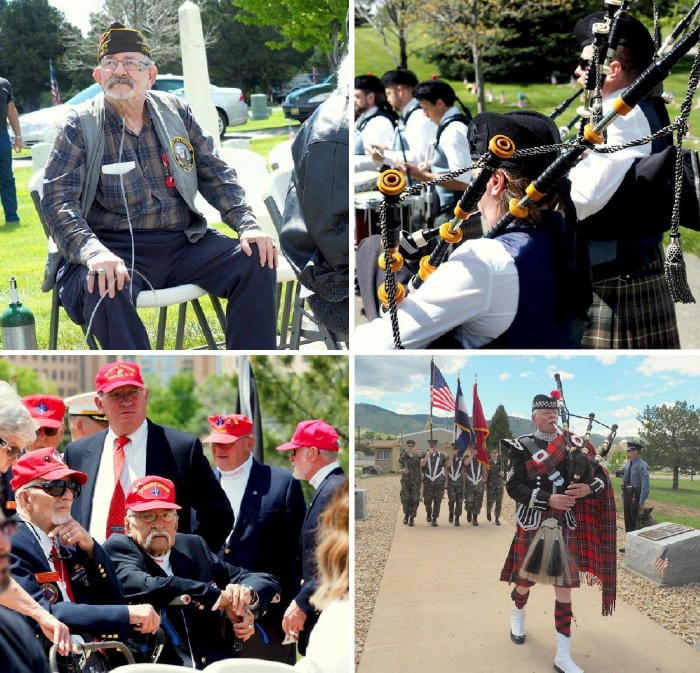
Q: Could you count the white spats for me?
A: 2